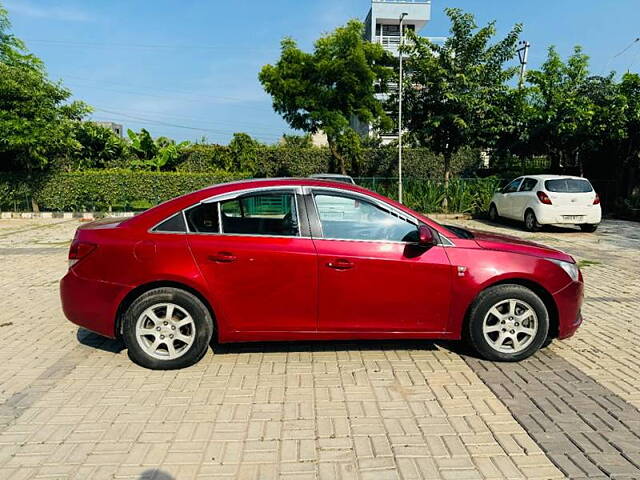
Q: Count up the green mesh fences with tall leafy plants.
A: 1